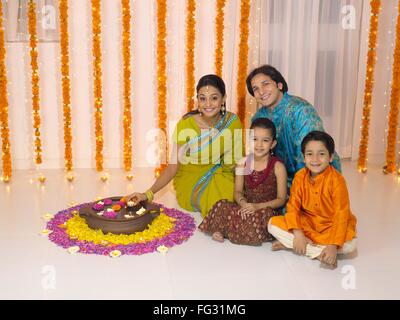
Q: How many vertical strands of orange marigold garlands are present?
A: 11